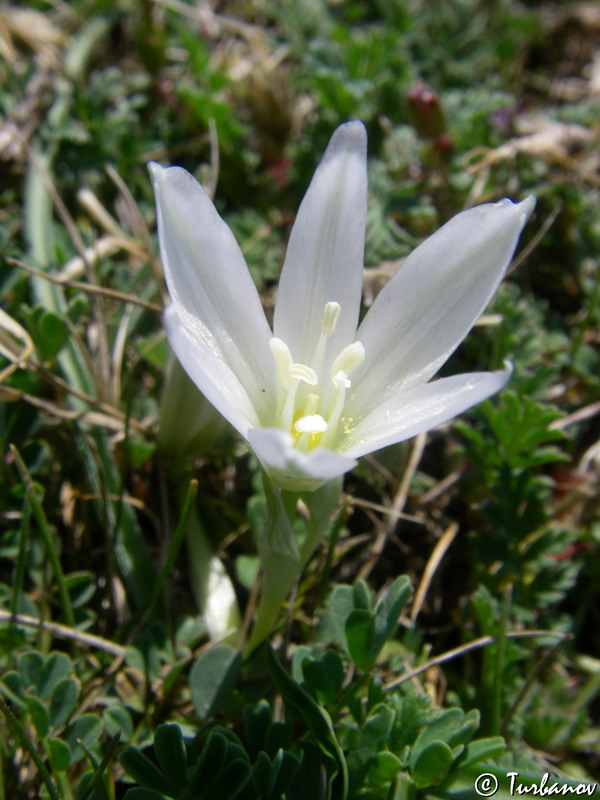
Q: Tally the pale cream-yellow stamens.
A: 6